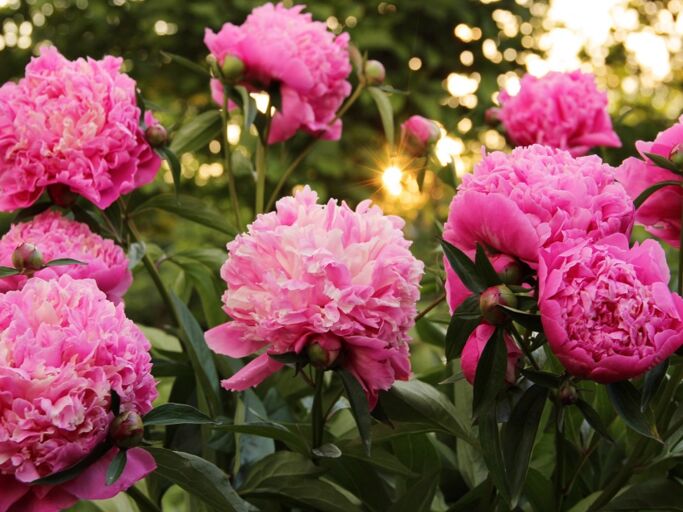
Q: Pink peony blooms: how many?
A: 9